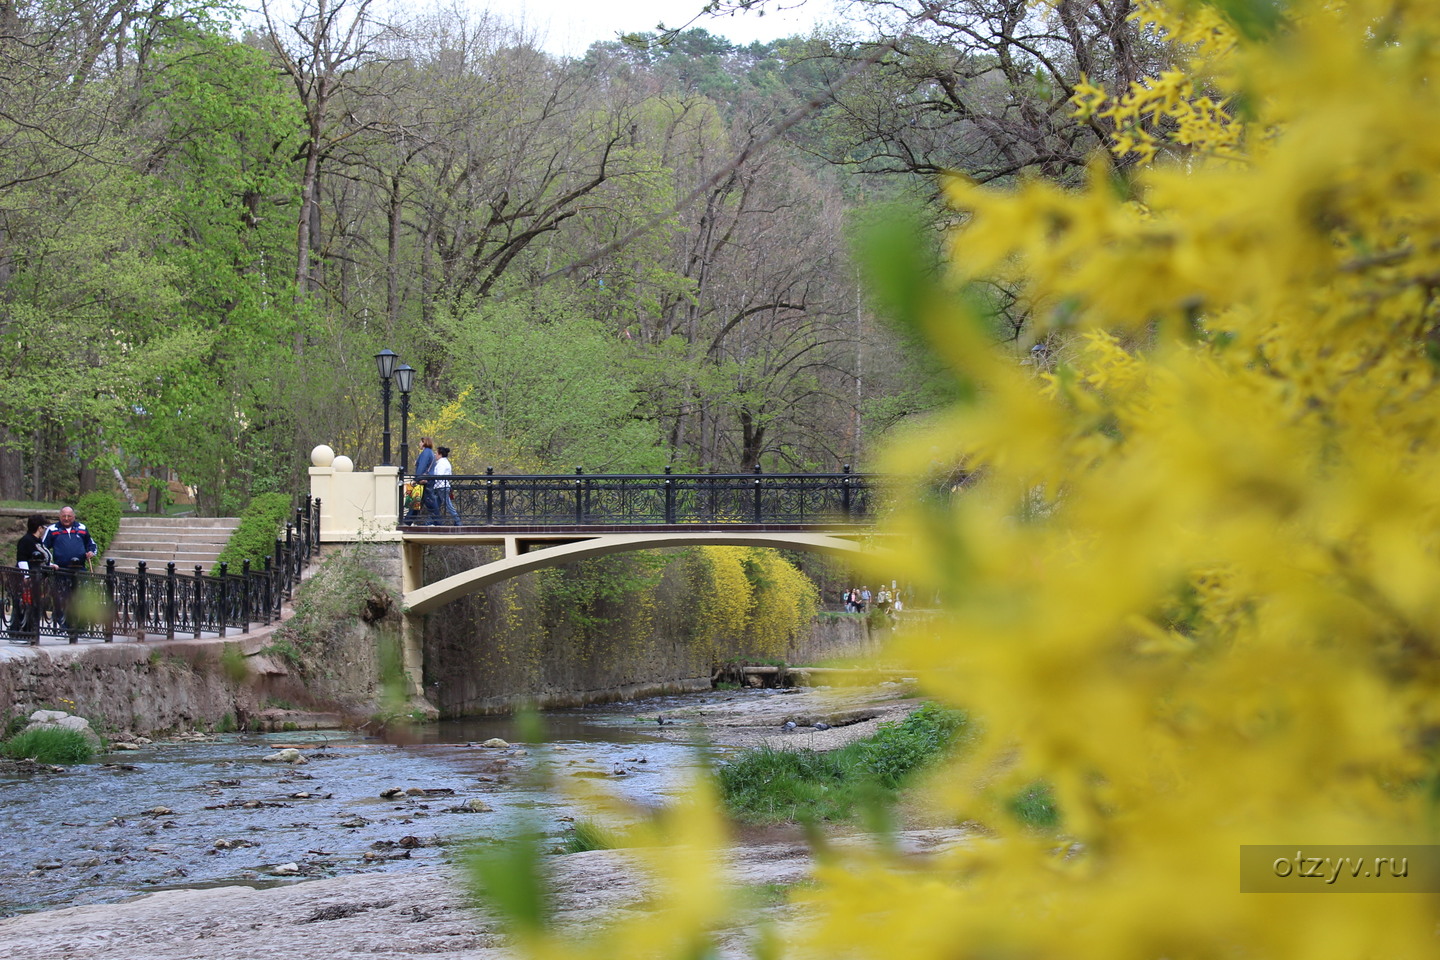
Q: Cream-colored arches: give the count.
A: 1